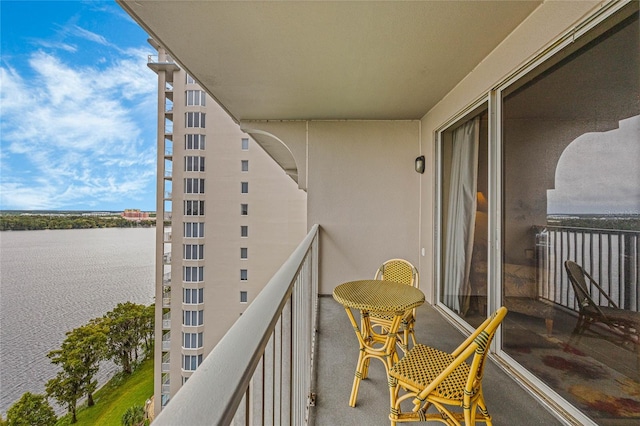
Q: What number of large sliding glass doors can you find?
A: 2